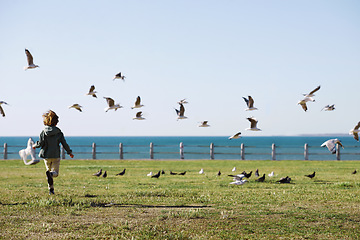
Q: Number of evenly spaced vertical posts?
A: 11